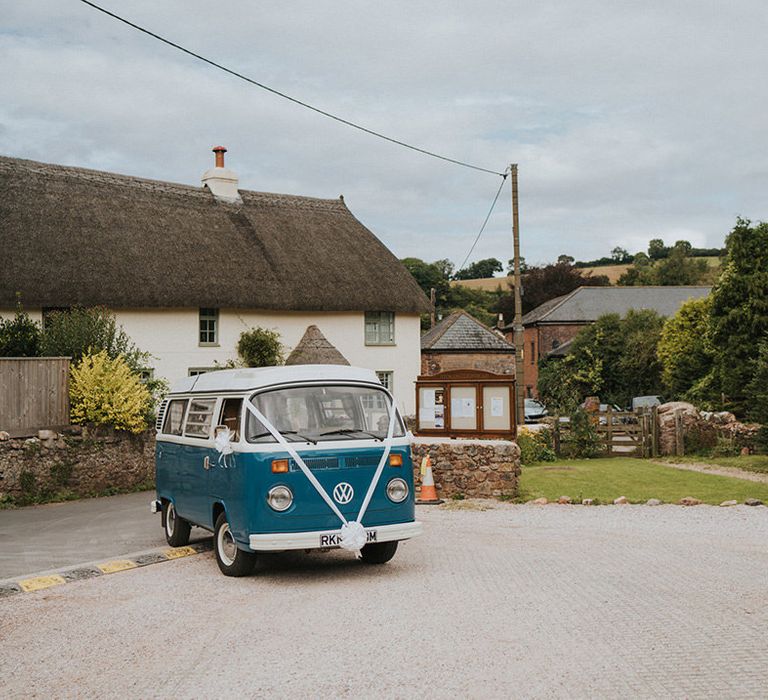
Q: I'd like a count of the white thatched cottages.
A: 1